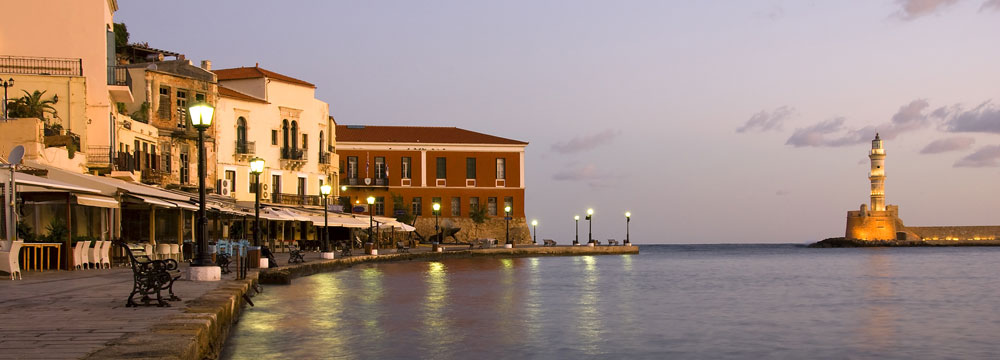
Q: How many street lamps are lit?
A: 10